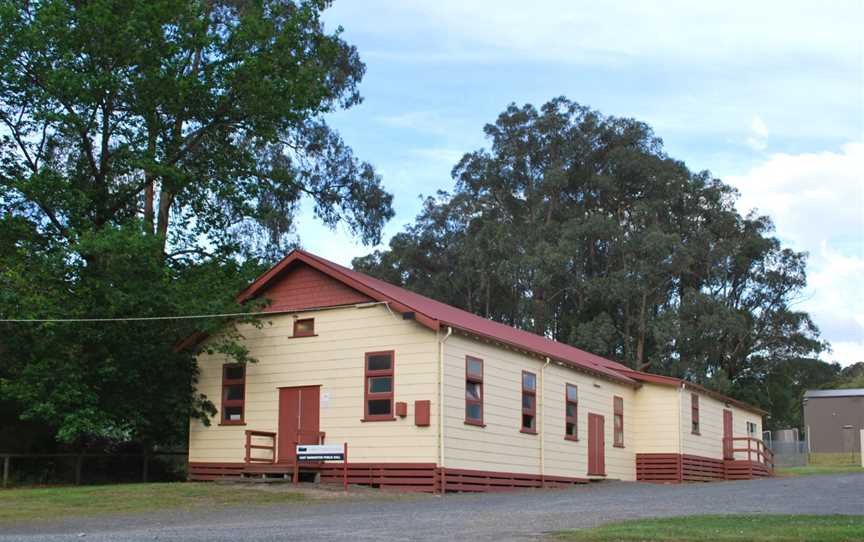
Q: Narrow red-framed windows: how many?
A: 7